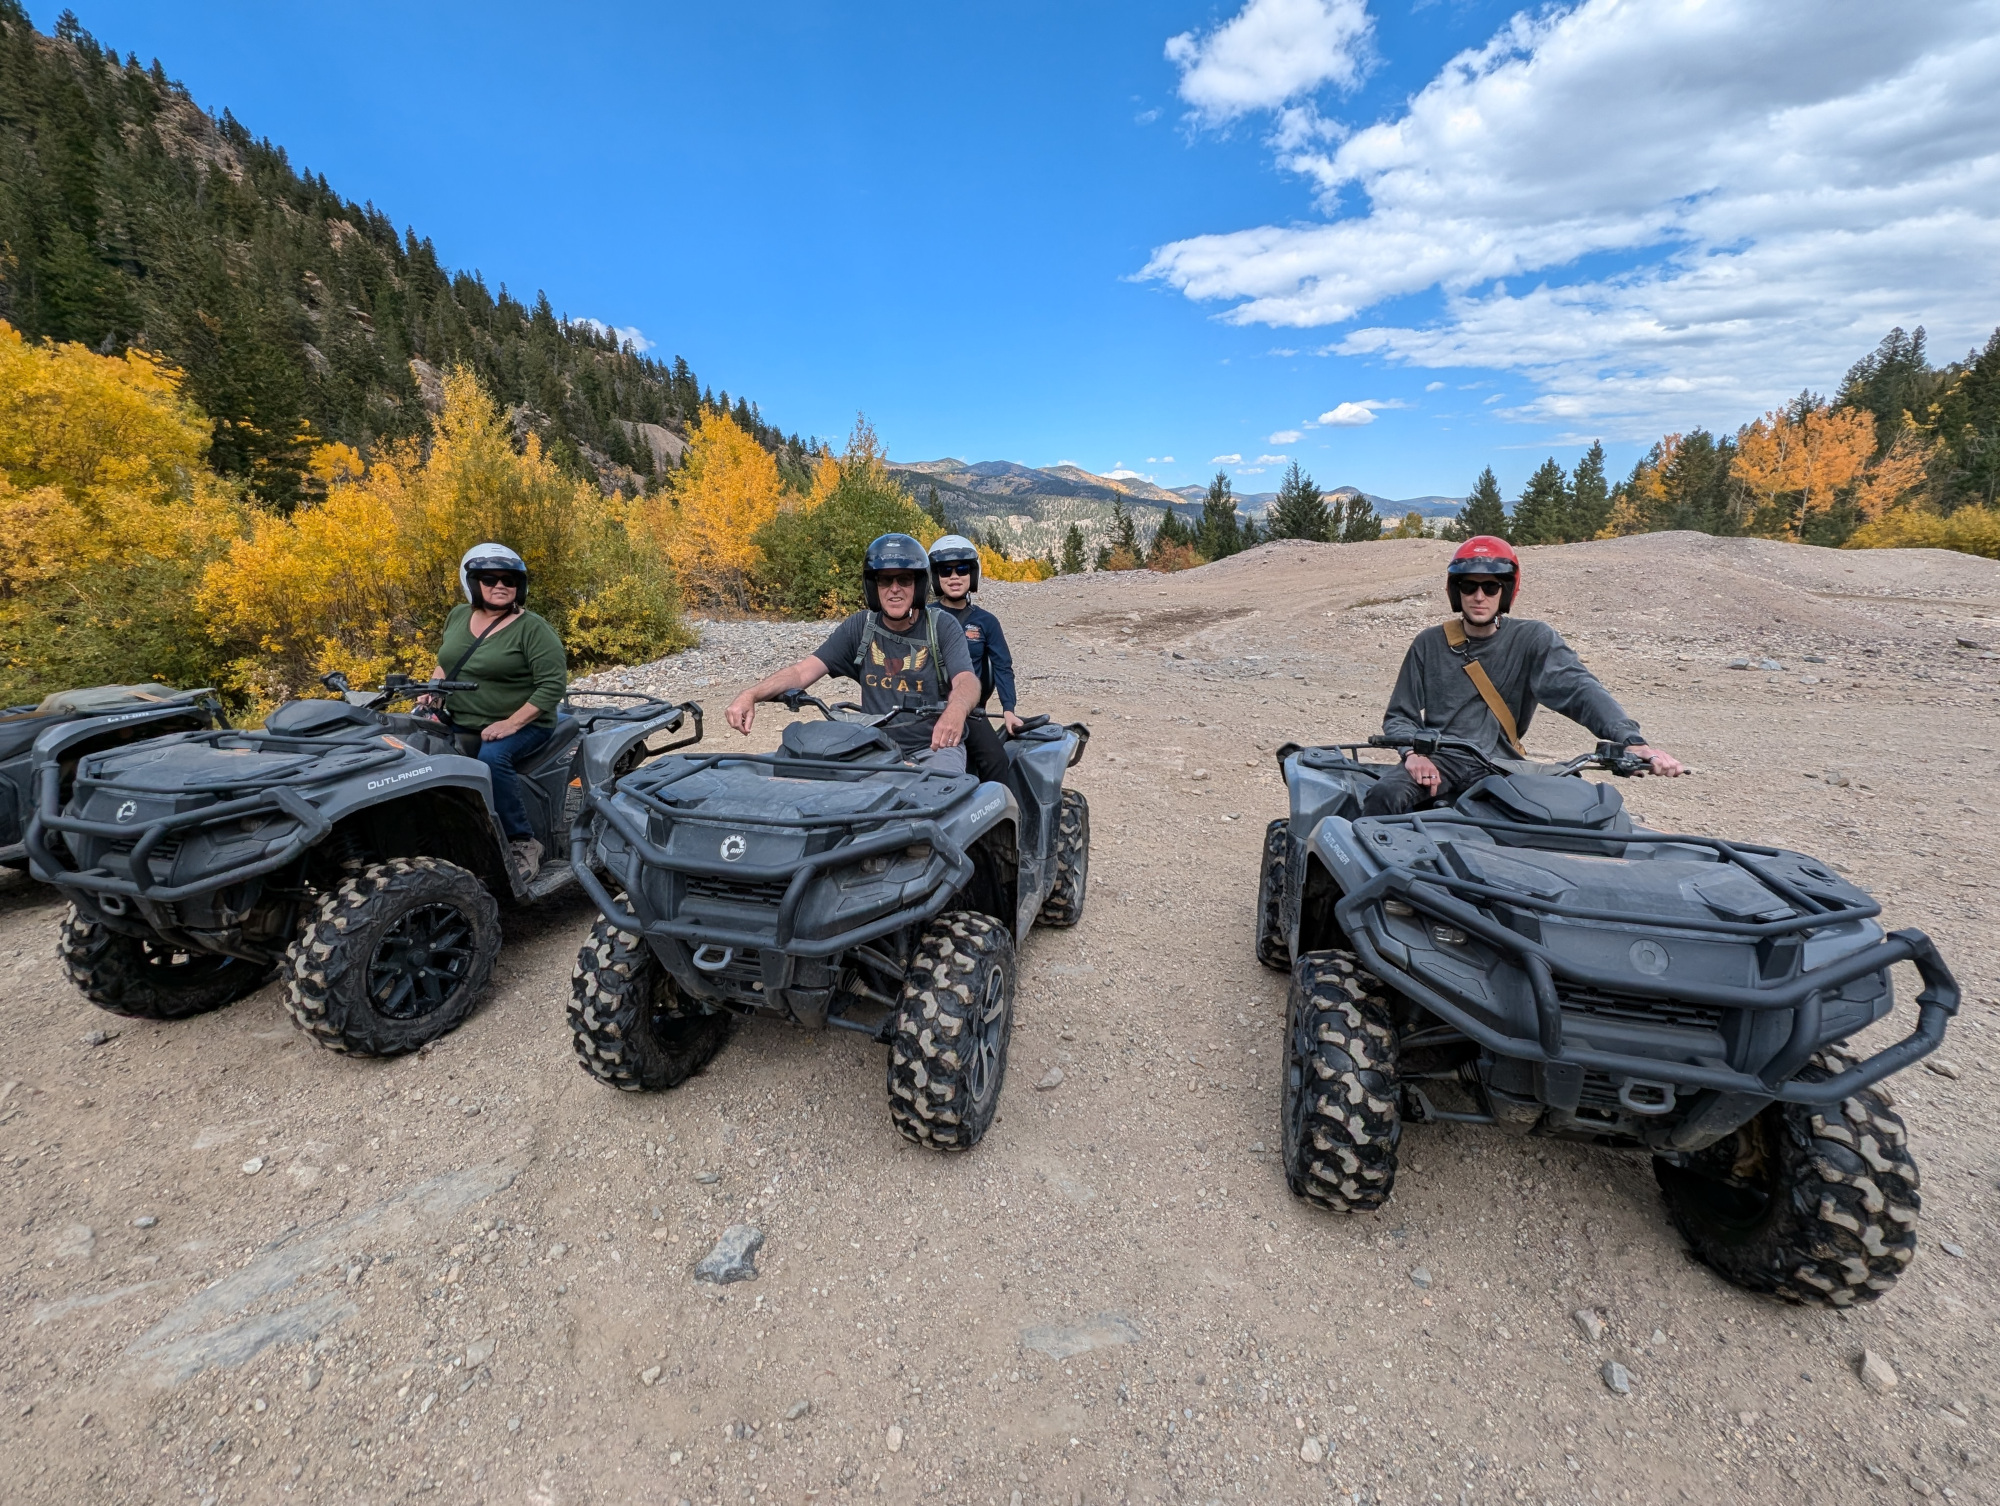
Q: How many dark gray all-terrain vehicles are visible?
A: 4